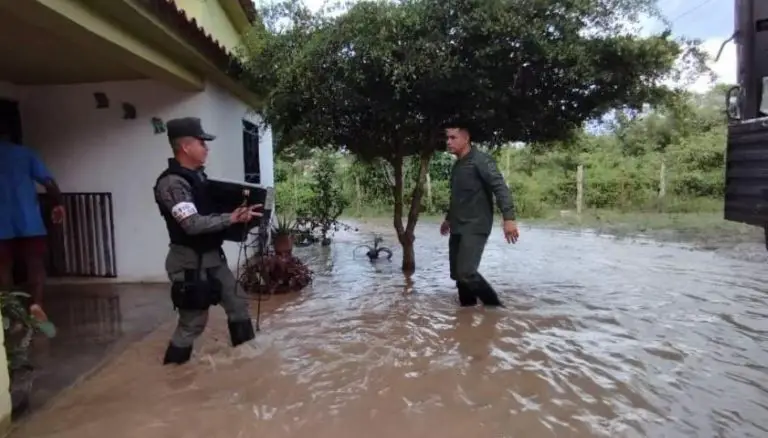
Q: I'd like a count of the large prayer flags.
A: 0